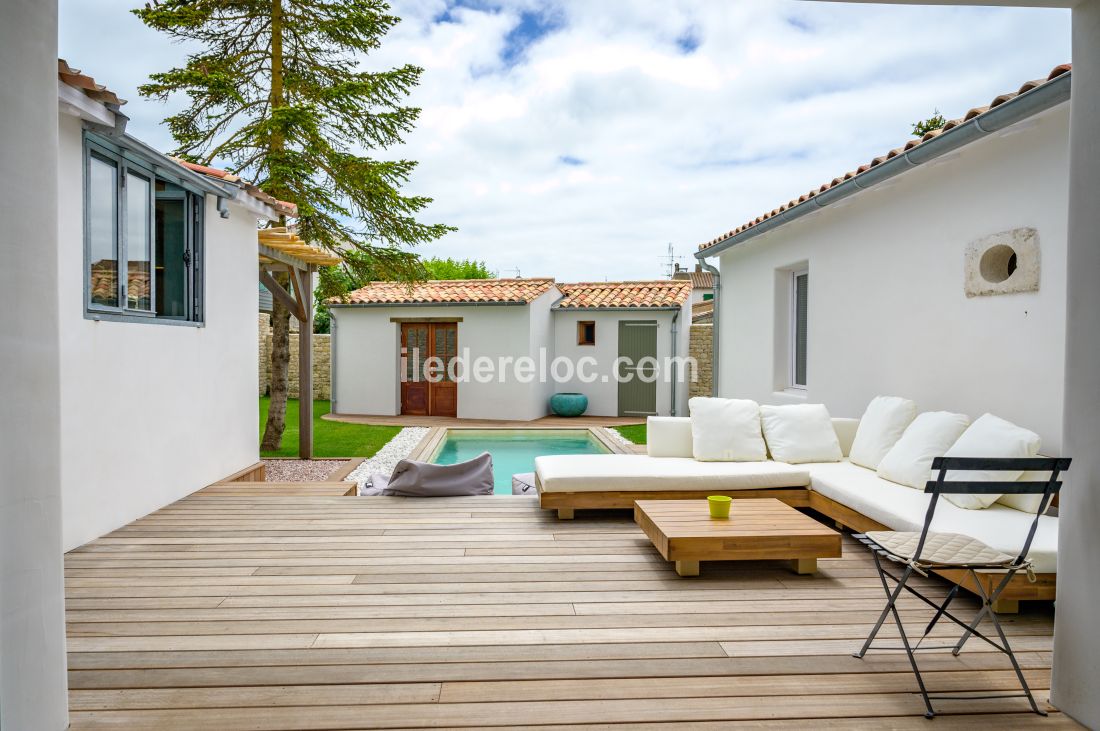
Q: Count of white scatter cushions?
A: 5